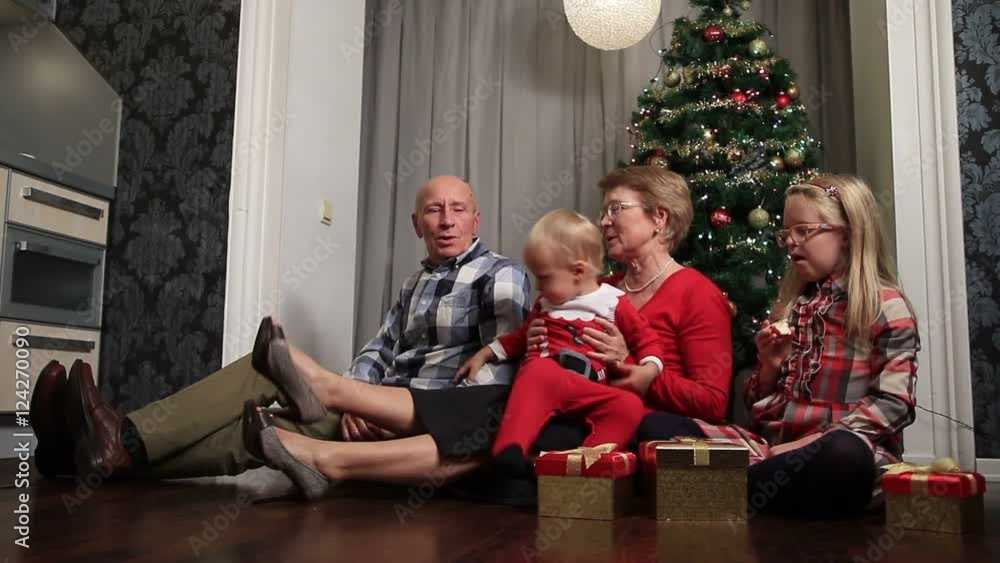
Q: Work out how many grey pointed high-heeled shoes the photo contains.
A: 2